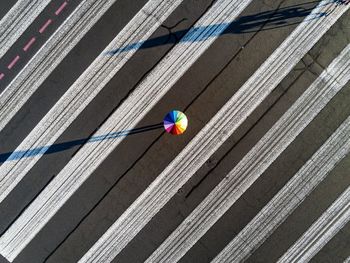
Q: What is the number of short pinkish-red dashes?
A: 5